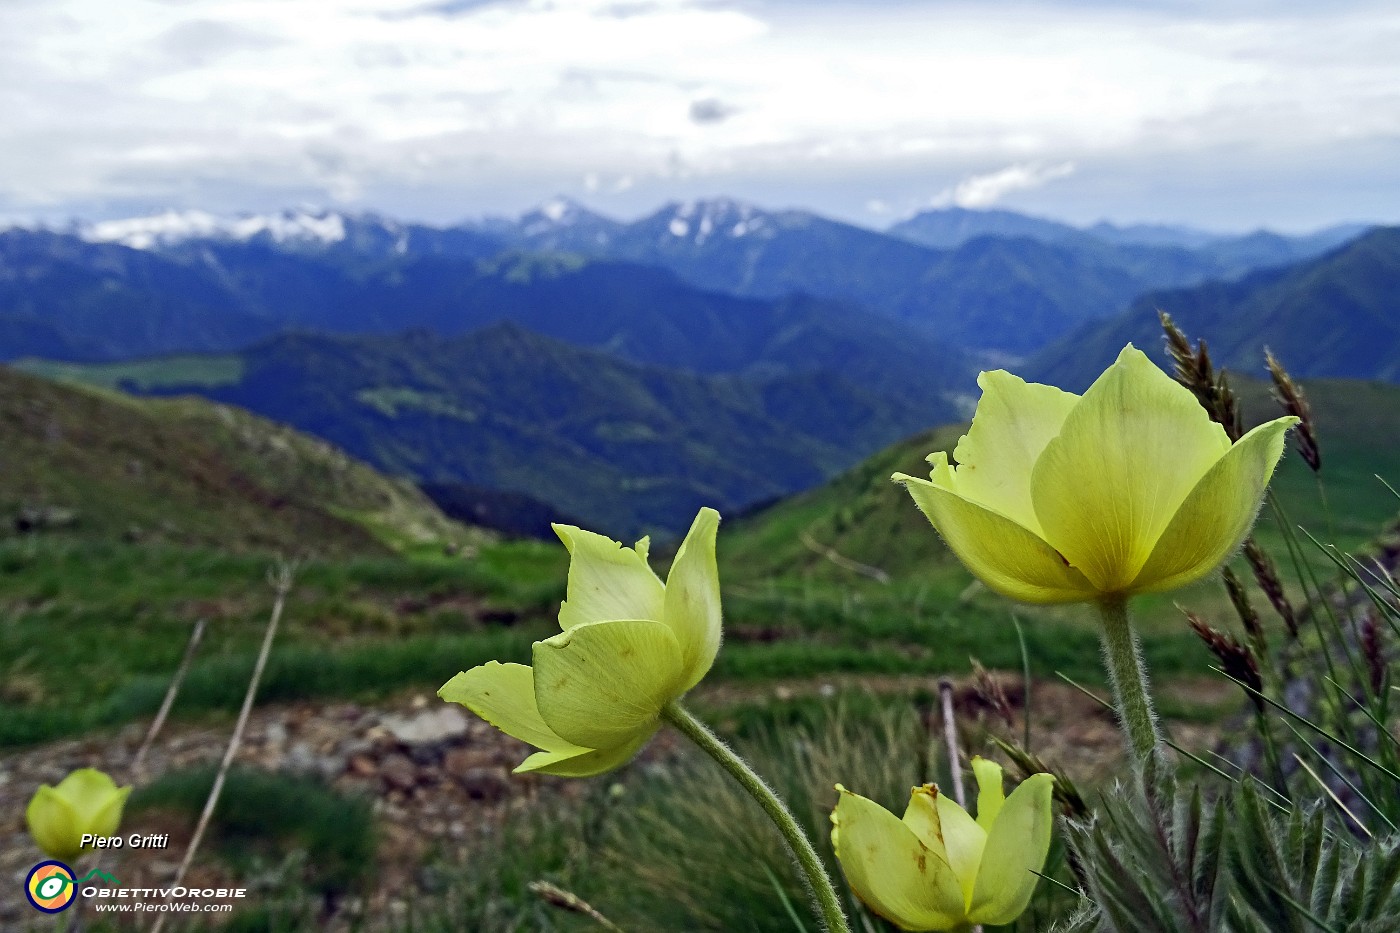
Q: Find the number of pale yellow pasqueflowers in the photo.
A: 4